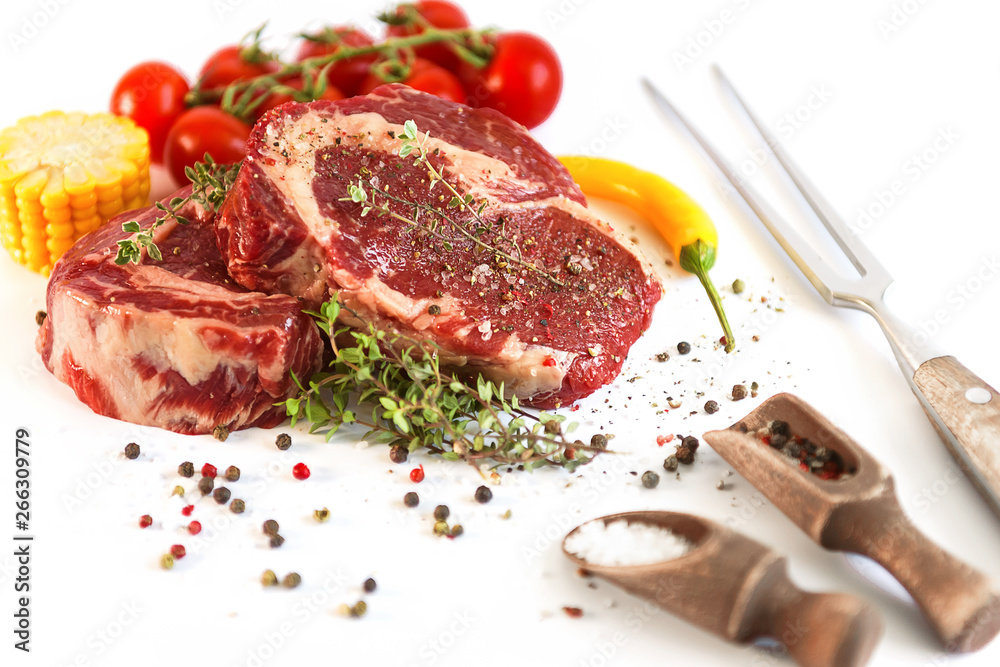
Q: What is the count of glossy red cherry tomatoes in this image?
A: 8